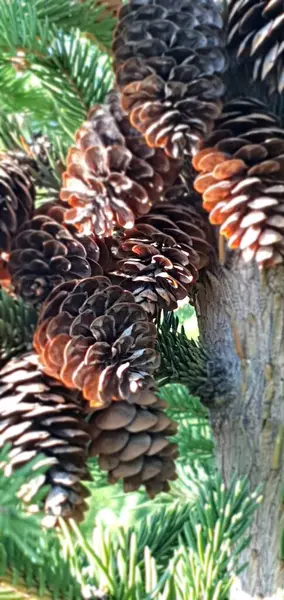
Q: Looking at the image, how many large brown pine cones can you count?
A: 10